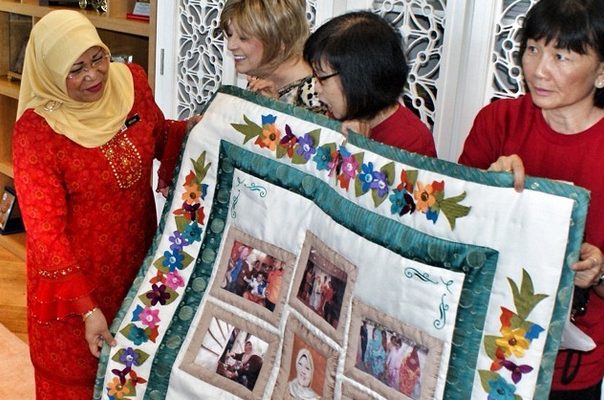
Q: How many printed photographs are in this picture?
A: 5